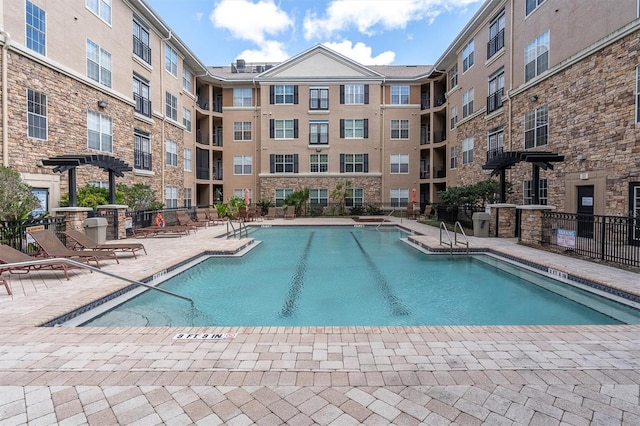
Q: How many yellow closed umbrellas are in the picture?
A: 0